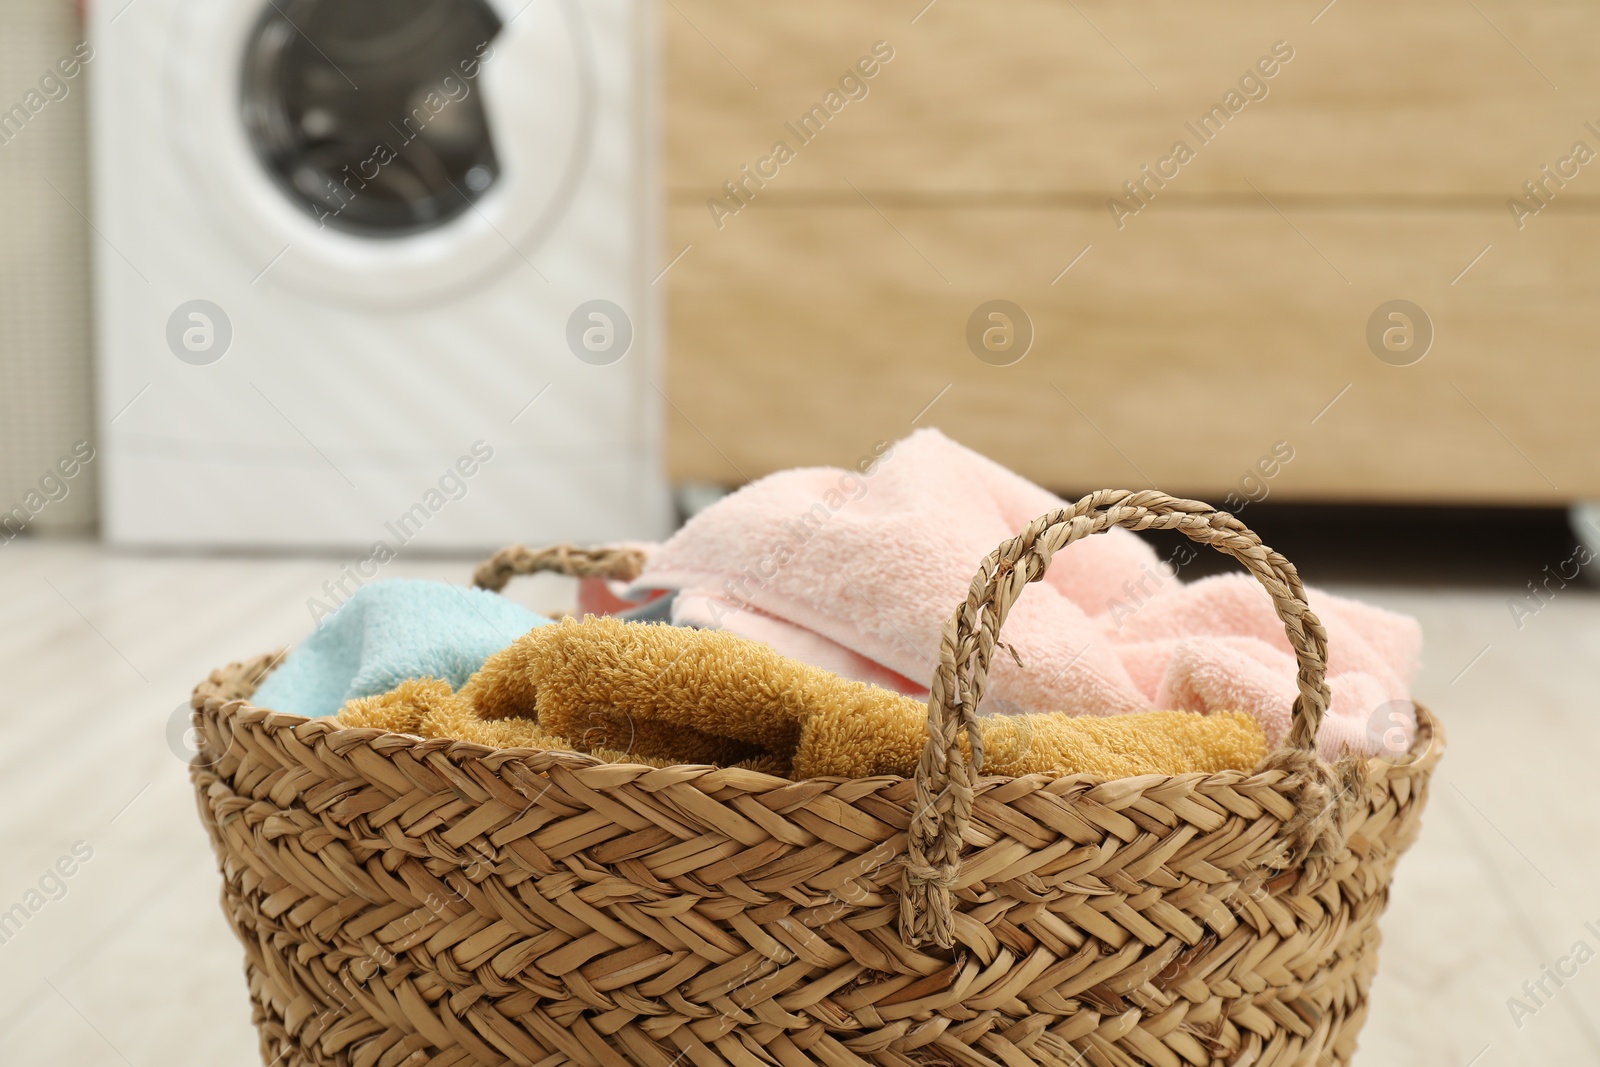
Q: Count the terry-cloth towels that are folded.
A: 0